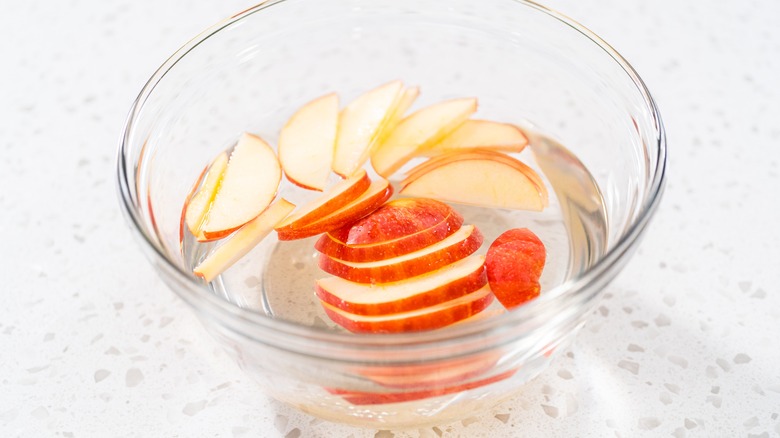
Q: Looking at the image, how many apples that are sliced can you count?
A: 1